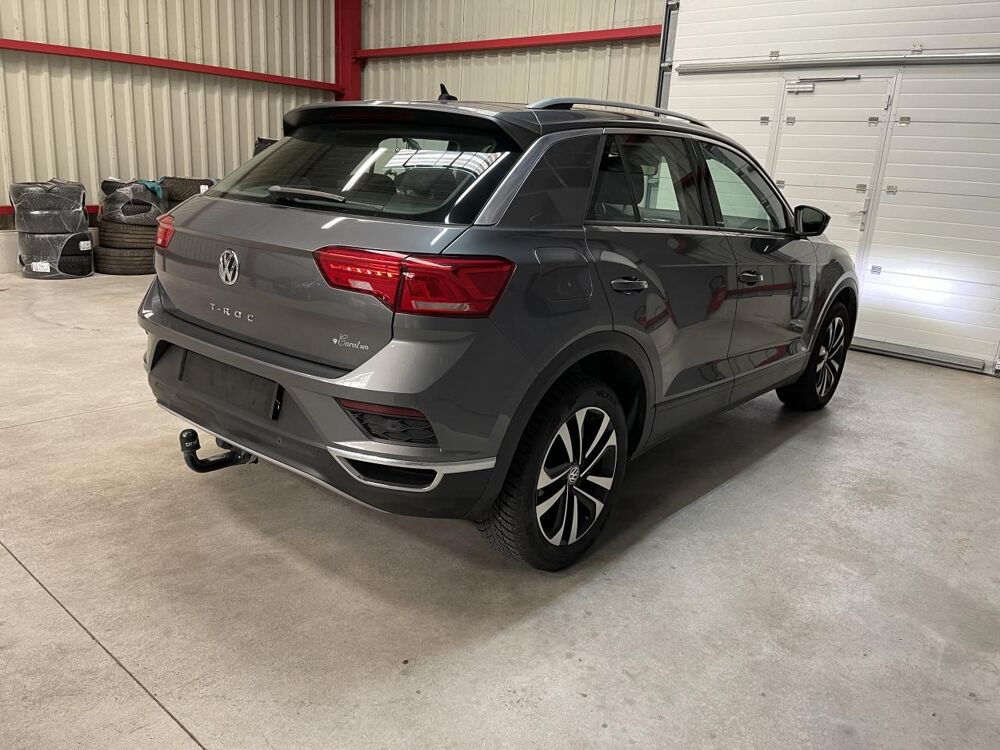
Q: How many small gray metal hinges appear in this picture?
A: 10